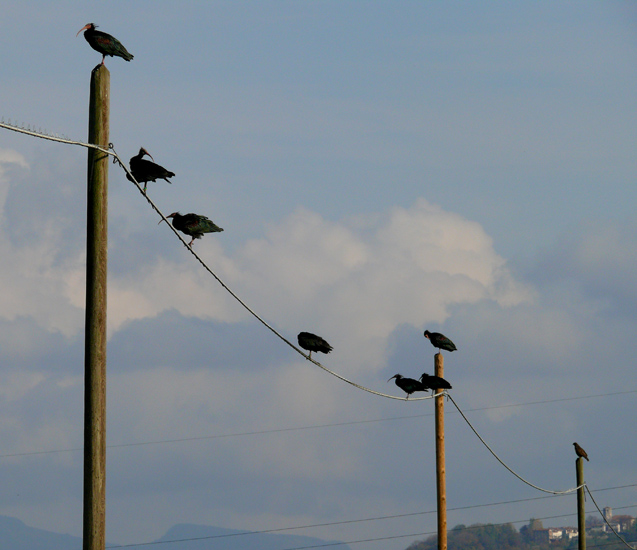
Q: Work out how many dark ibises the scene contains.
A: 7